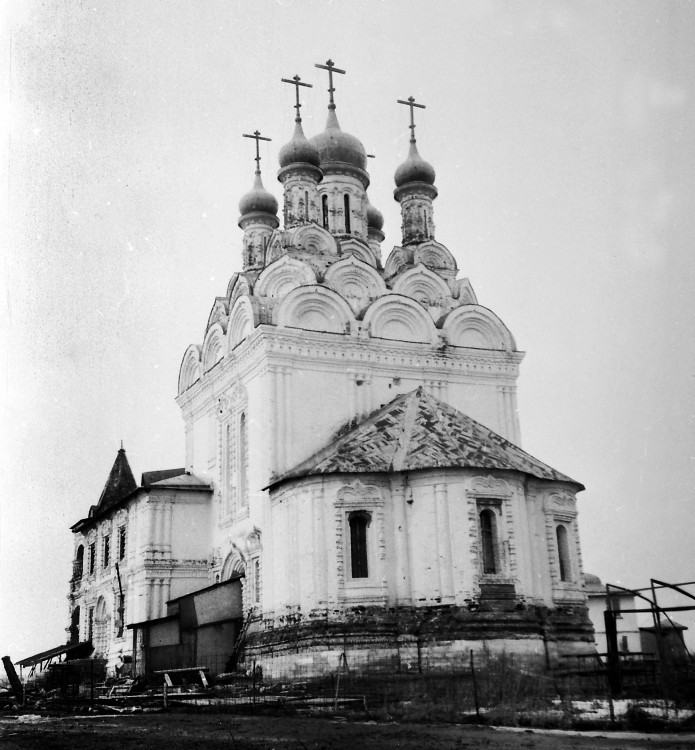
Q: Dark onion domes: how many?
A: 5